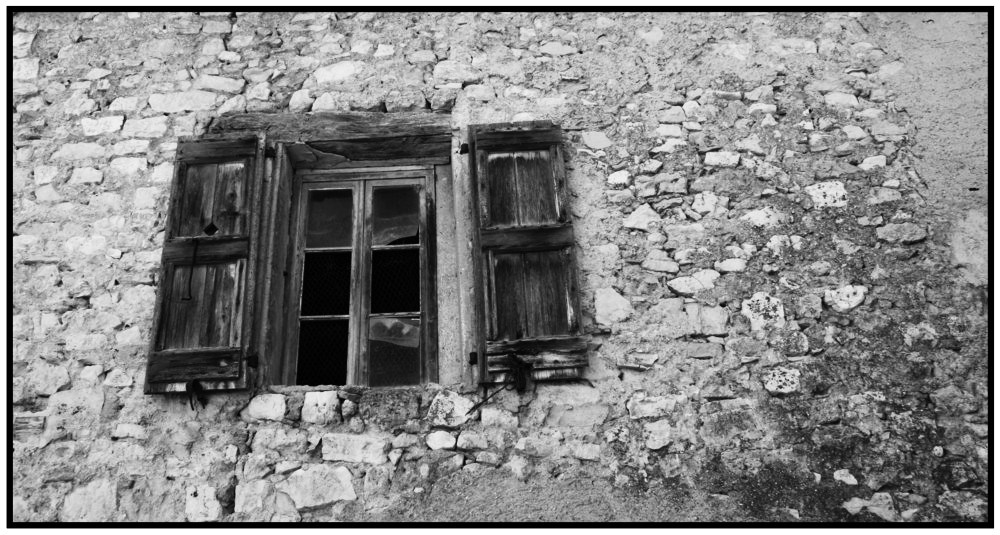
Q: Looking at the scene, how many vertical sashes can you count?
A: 2